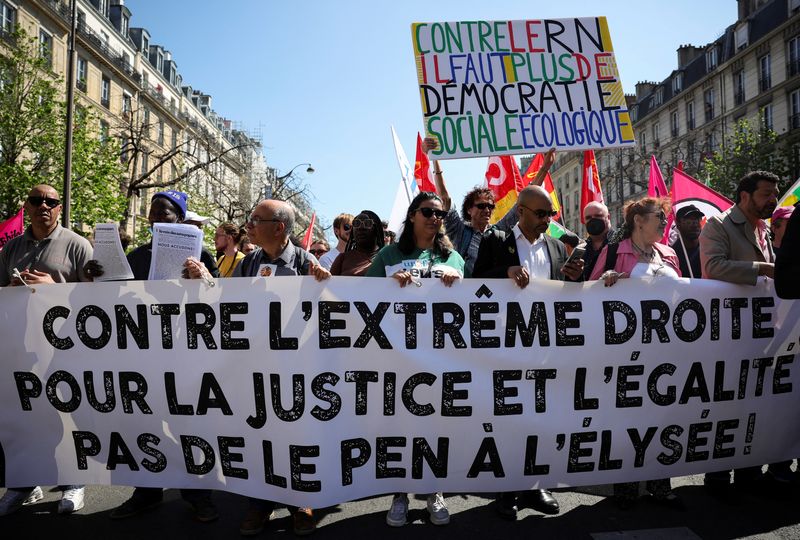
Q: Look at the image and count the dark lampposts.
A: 2